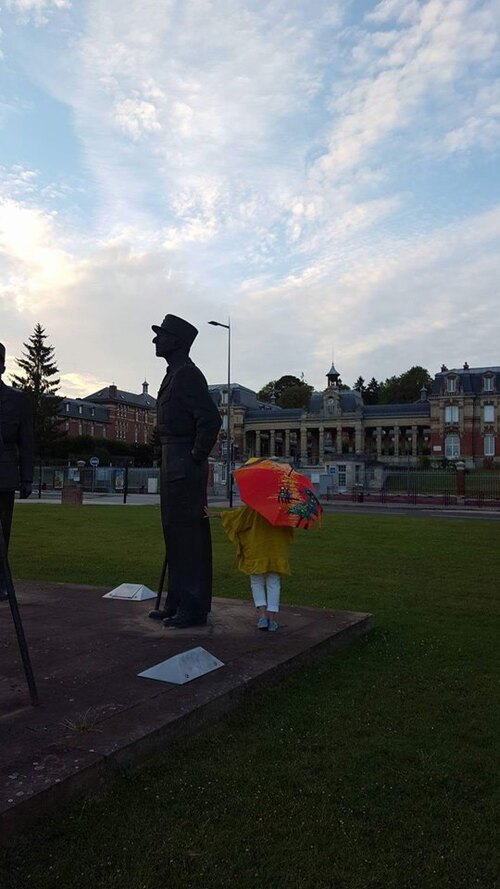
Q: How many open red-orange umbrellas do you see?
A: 1